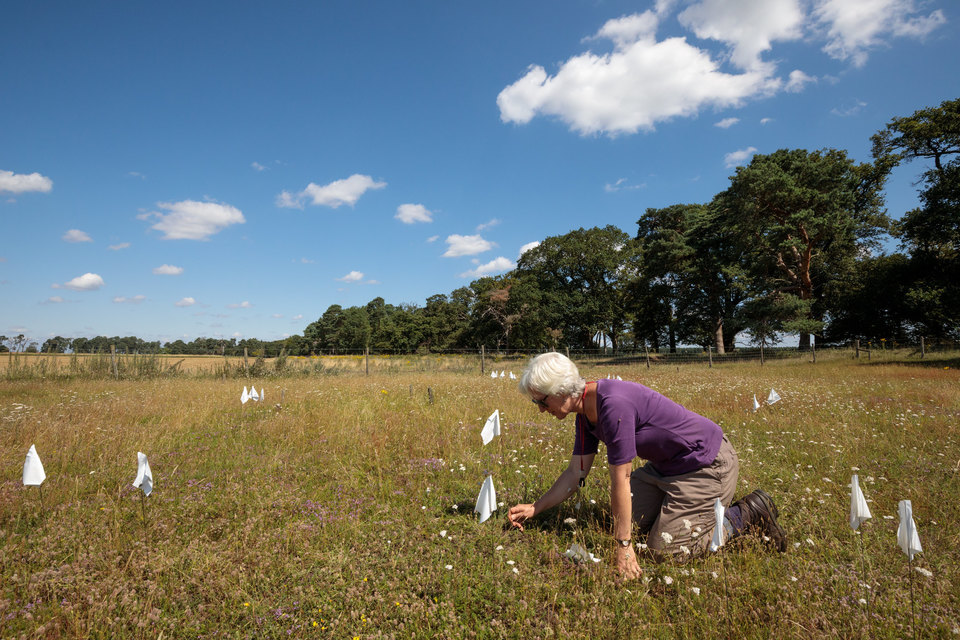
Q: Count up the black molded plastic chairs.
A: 0